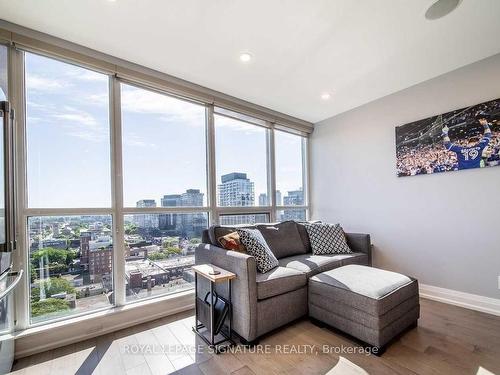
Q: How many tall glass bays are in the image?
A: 4